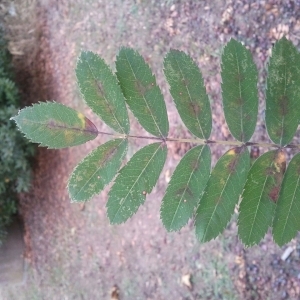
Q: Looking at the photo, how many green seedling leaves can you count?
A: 12